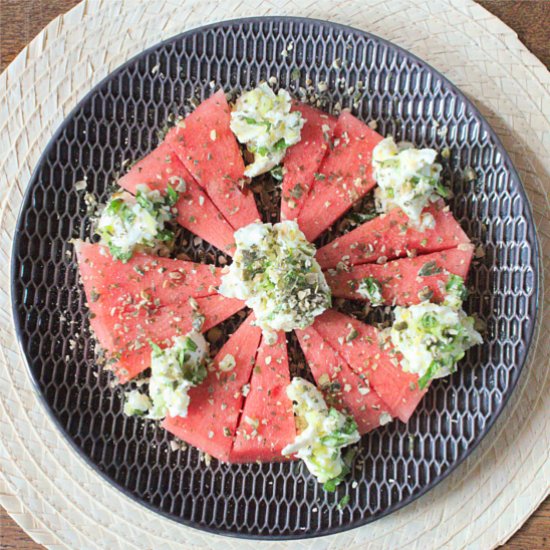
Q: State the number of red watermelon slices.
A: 12